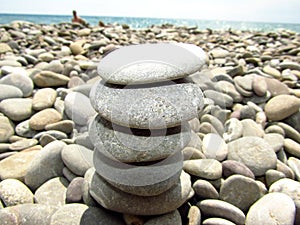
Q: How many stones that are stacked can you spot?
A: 5